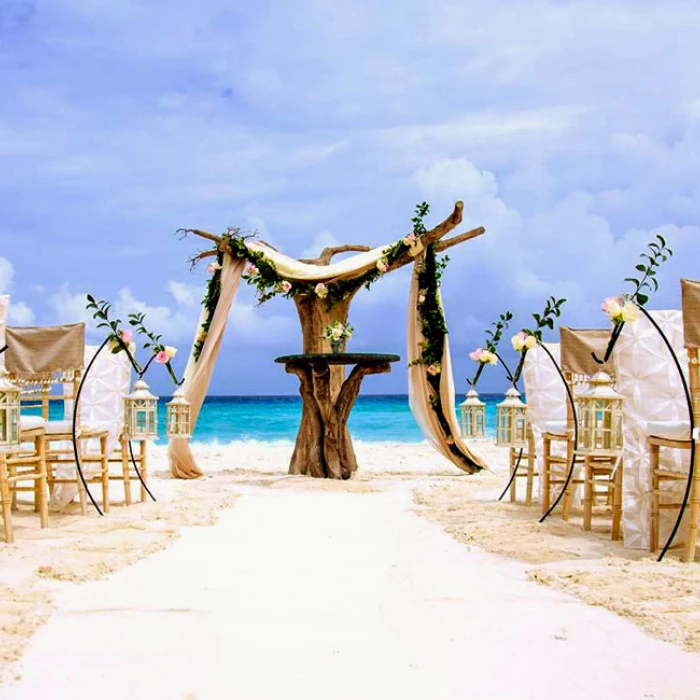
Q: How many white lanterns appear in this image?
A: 6